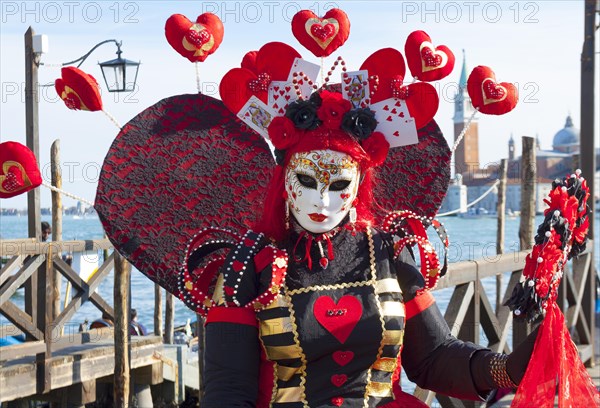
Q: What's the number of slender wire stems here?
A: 6